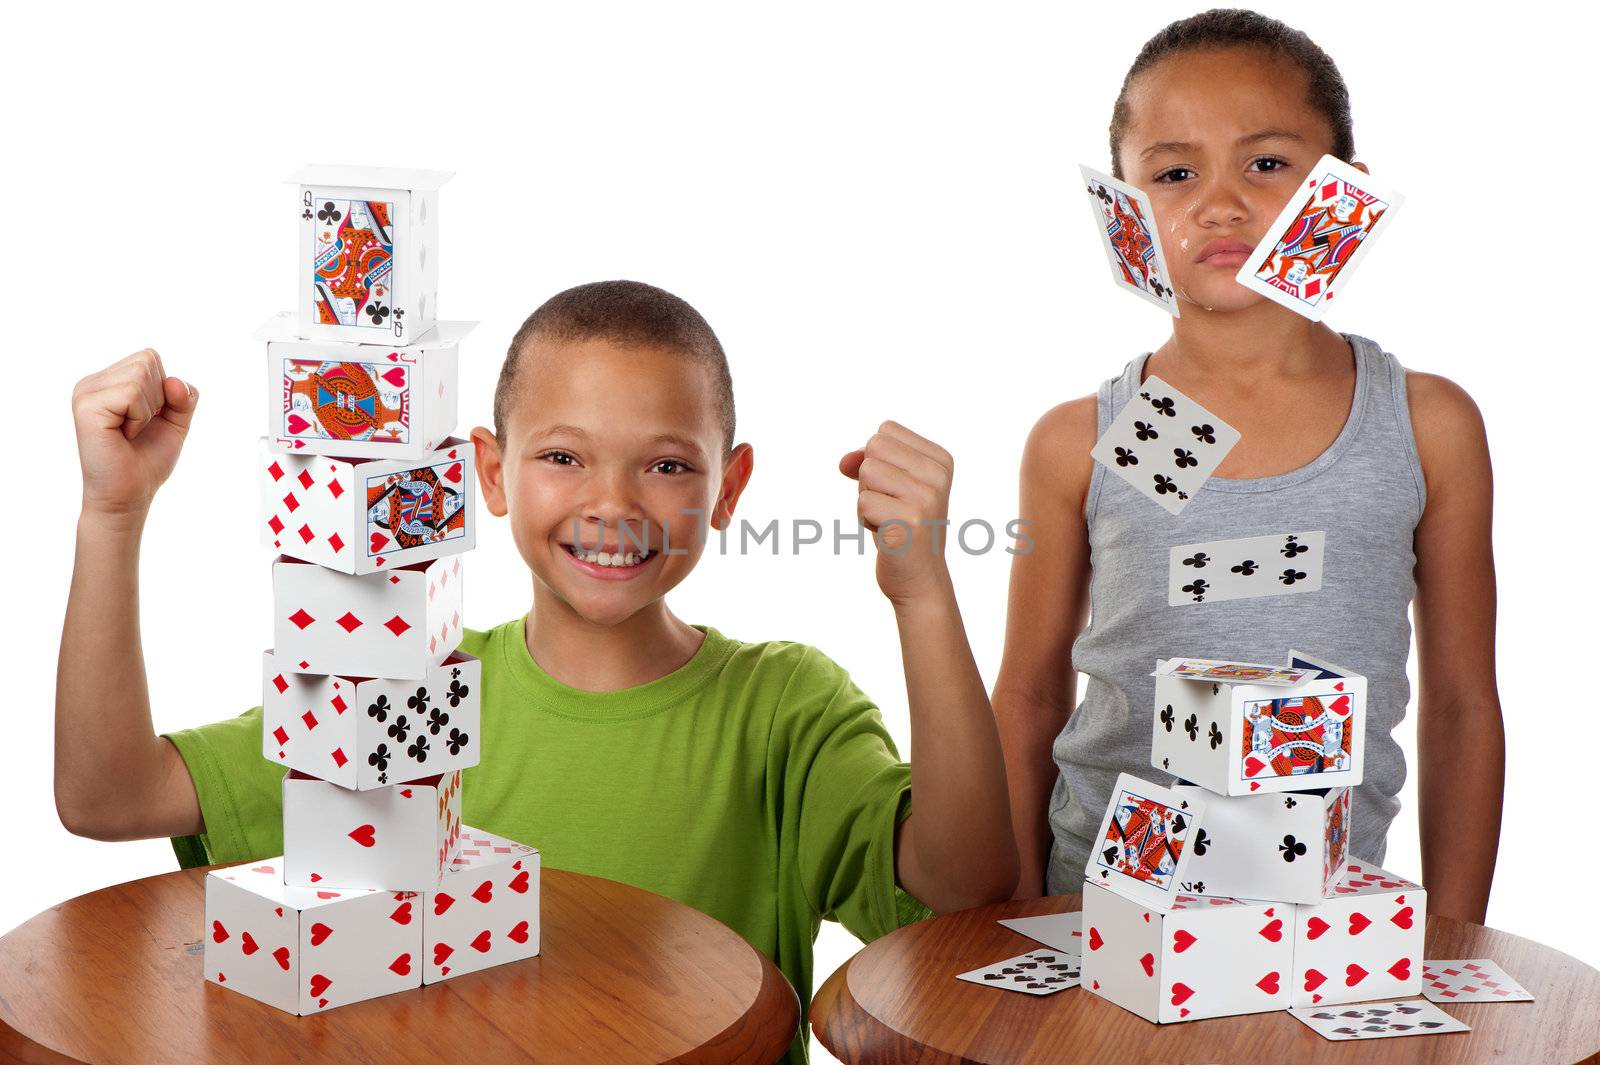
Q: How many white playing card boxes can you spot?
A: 12